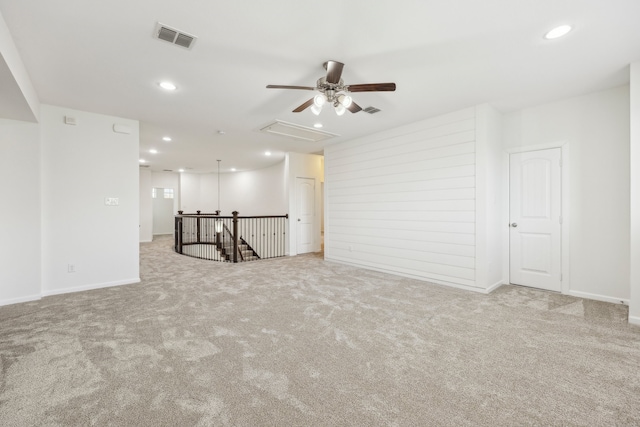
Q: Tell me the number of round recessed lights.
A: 9